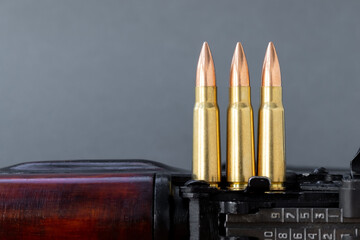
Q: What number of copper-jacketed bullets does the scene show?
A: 3